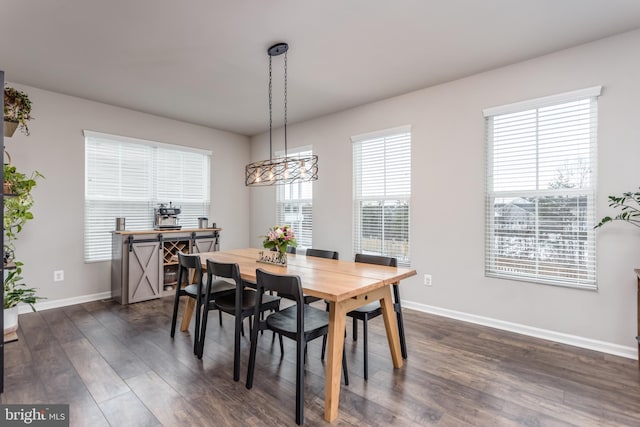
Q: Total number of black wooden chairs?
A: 6